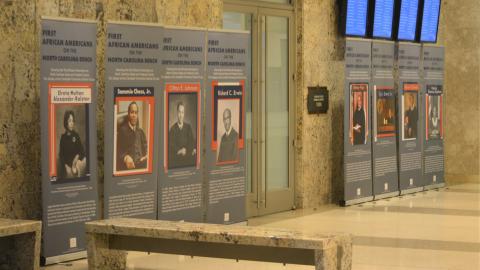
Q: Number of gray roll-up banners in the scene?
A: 8